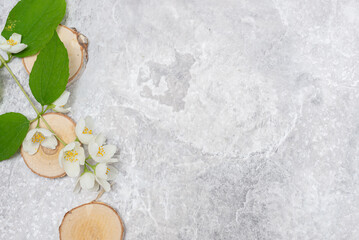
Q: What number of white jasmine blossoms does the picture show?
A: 8